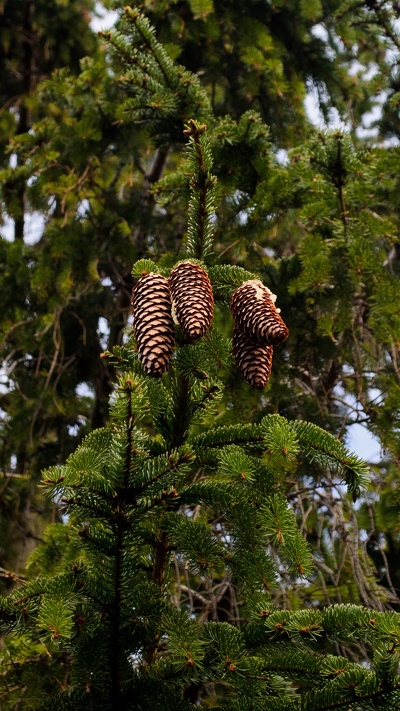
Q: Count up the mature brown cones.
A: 4